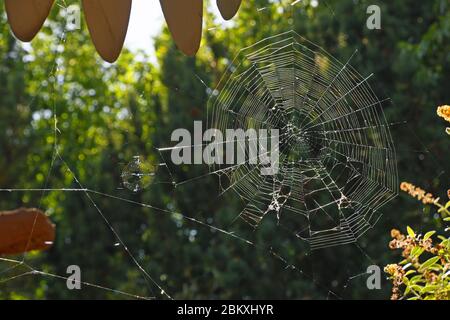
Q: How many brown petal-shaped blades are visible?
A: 4